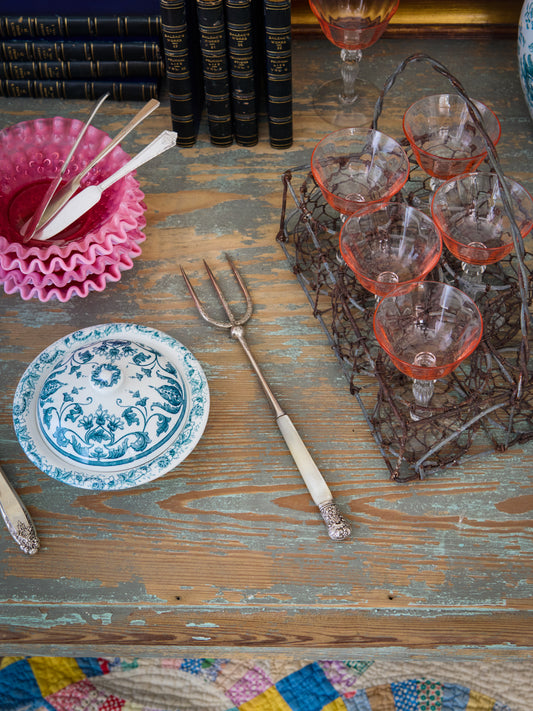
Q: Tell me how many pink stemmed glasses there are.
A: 6